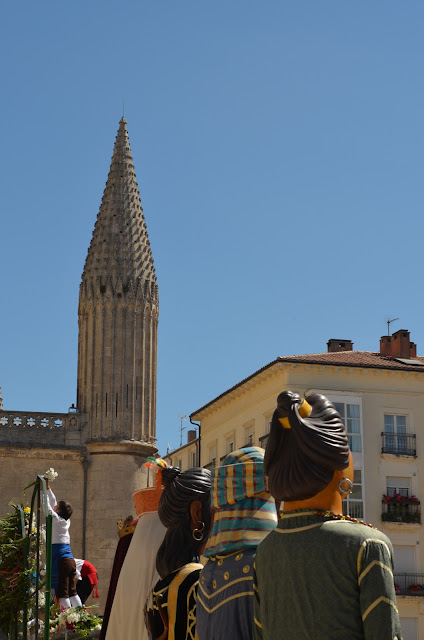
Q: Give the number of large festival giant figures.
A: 5